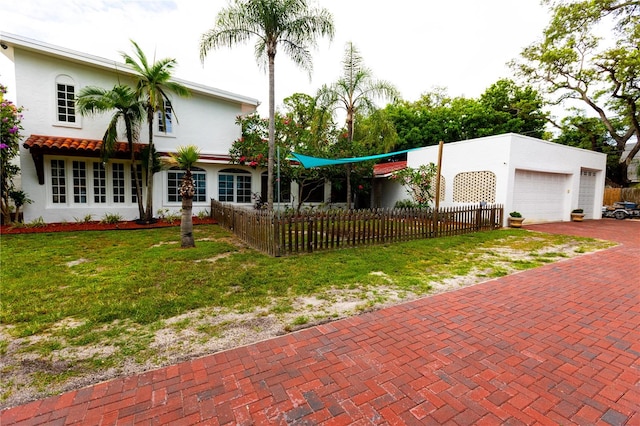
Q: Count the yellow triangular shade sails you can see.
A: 0